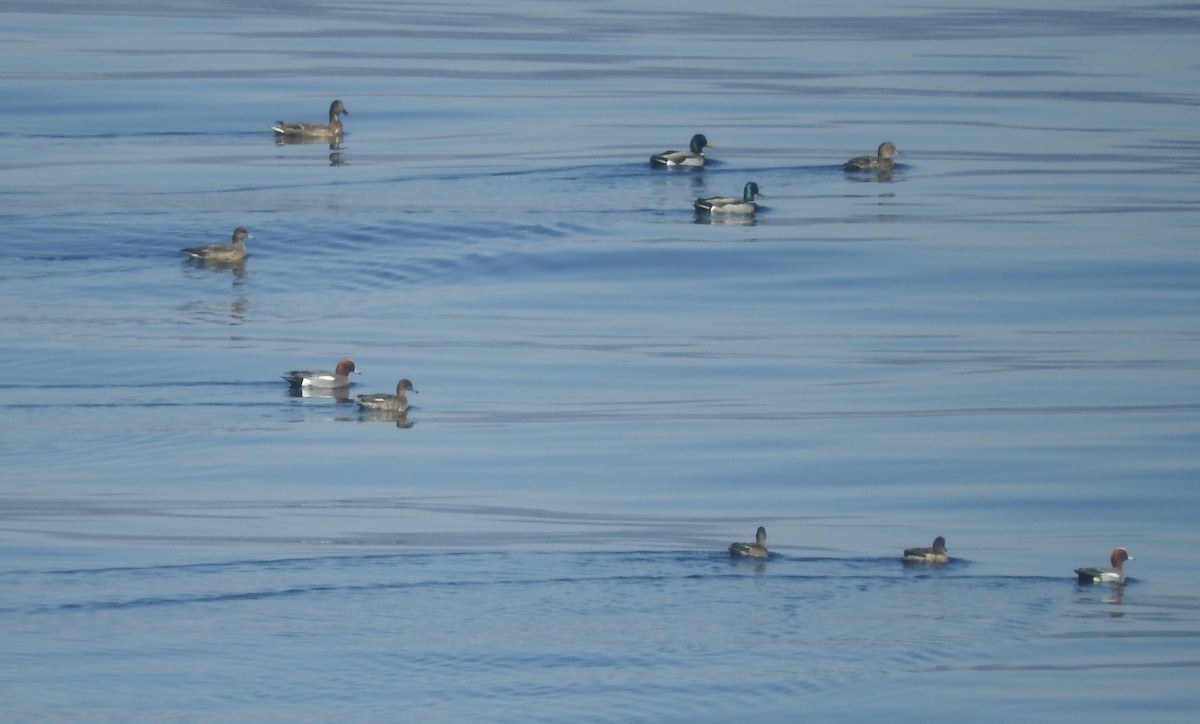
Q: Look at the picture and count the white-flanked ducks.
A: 4